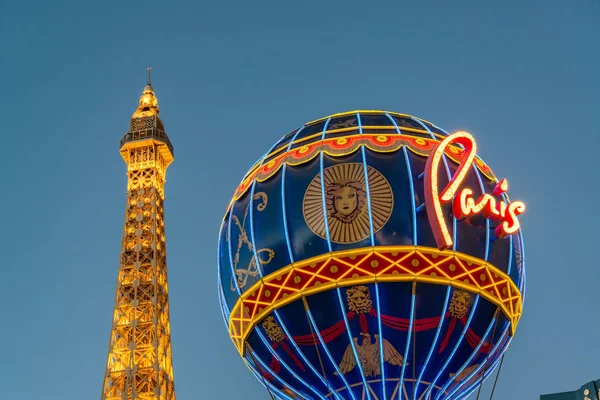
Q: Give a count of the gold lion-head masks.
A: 3